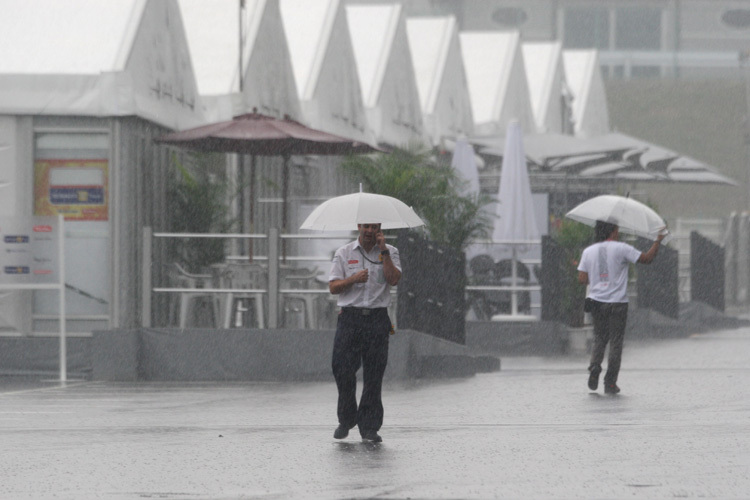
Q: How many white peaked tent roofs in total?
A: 8